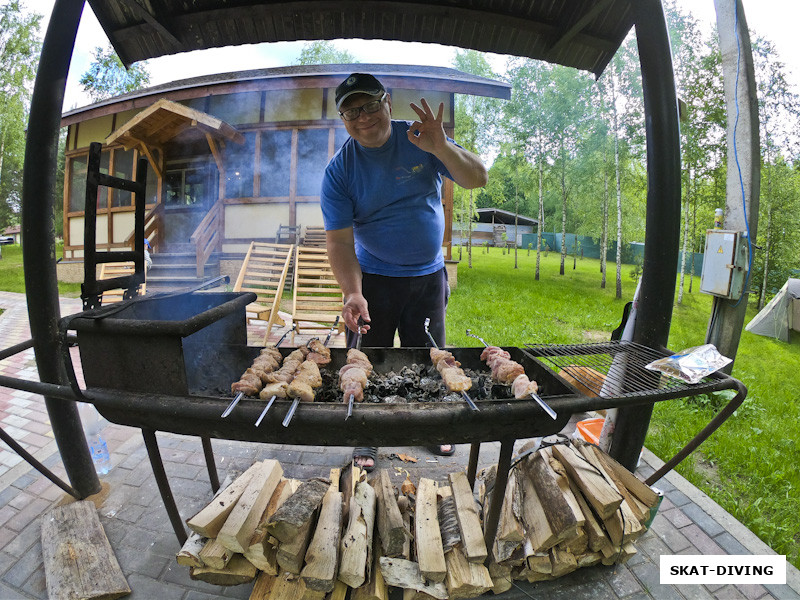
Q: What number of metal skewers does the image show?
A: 6